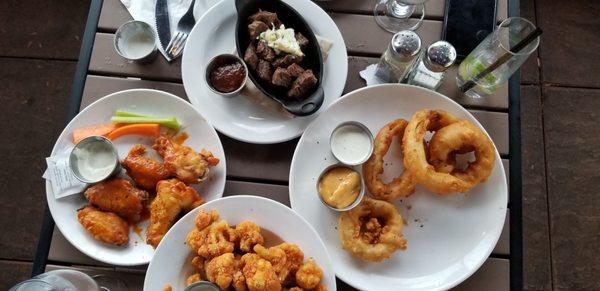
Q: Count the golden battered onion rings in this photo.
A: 4